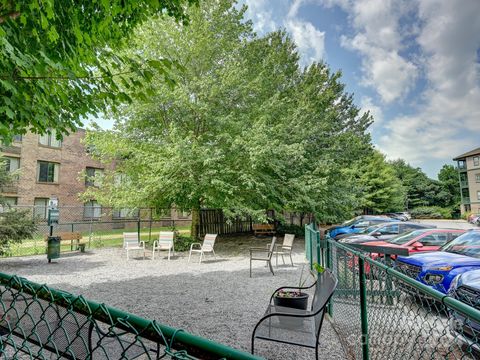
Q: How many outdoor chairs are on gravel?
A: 6